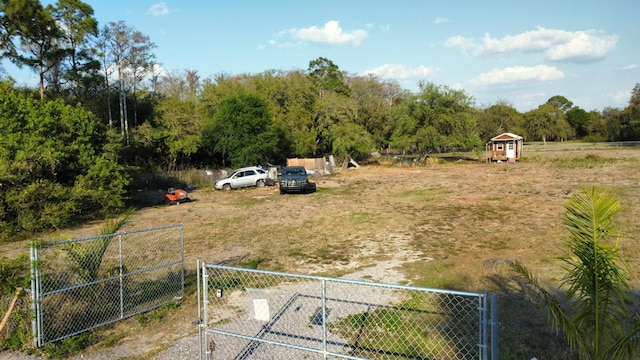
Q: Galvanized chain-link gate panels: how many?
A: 2